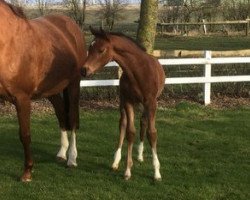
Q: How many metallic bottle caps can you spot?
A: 0